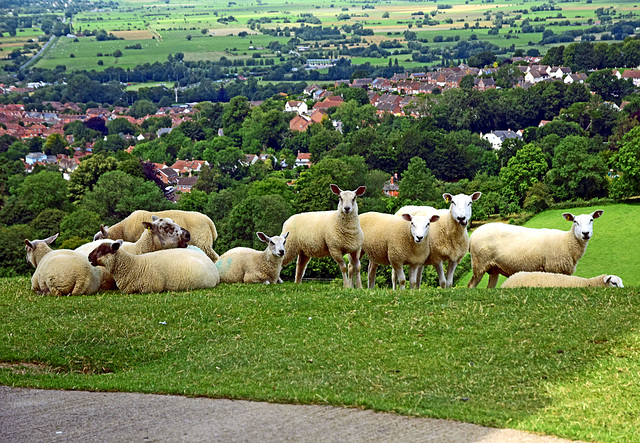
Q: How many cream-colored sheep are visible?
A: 10